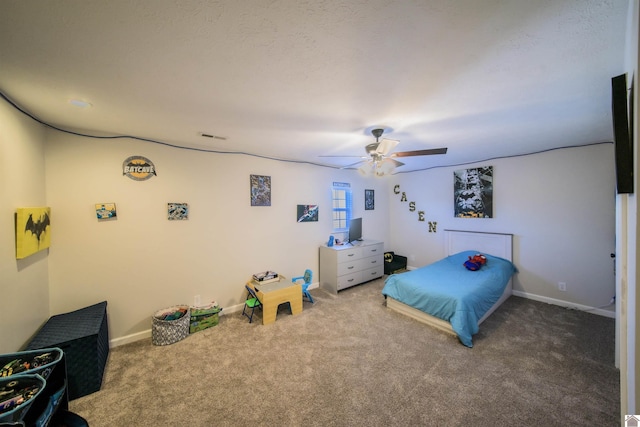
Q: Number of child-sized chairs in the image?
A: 2